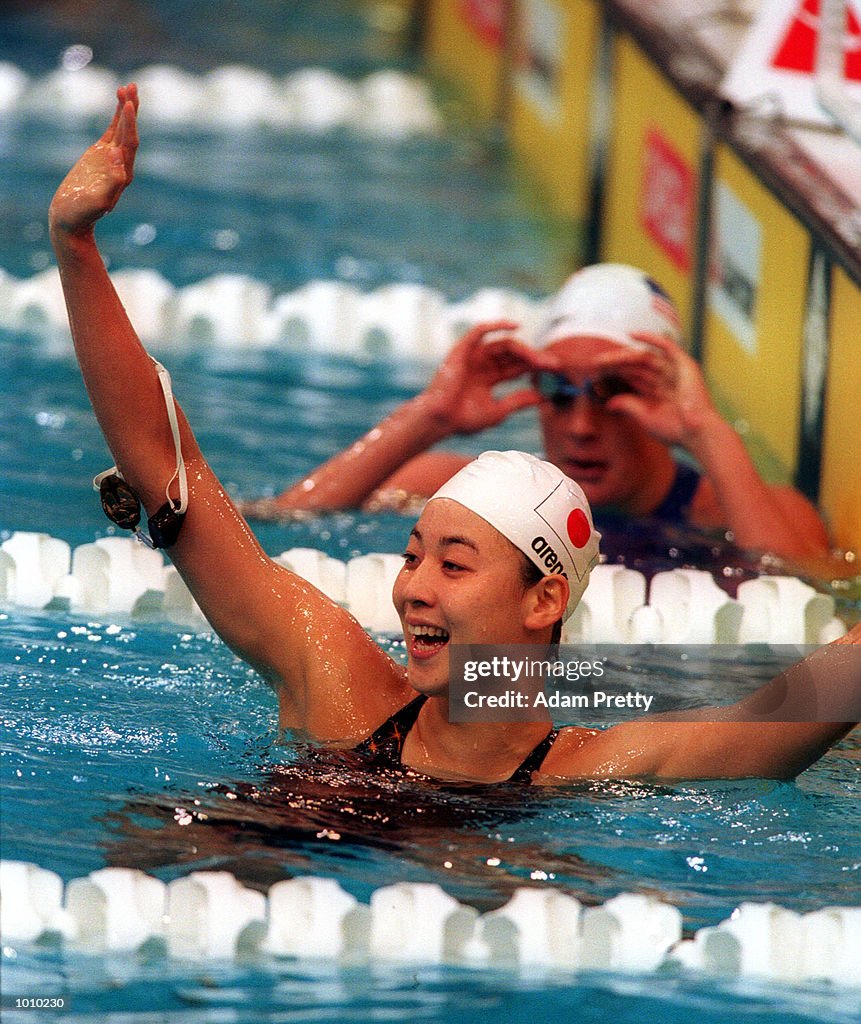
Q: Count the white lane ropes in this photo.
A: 4